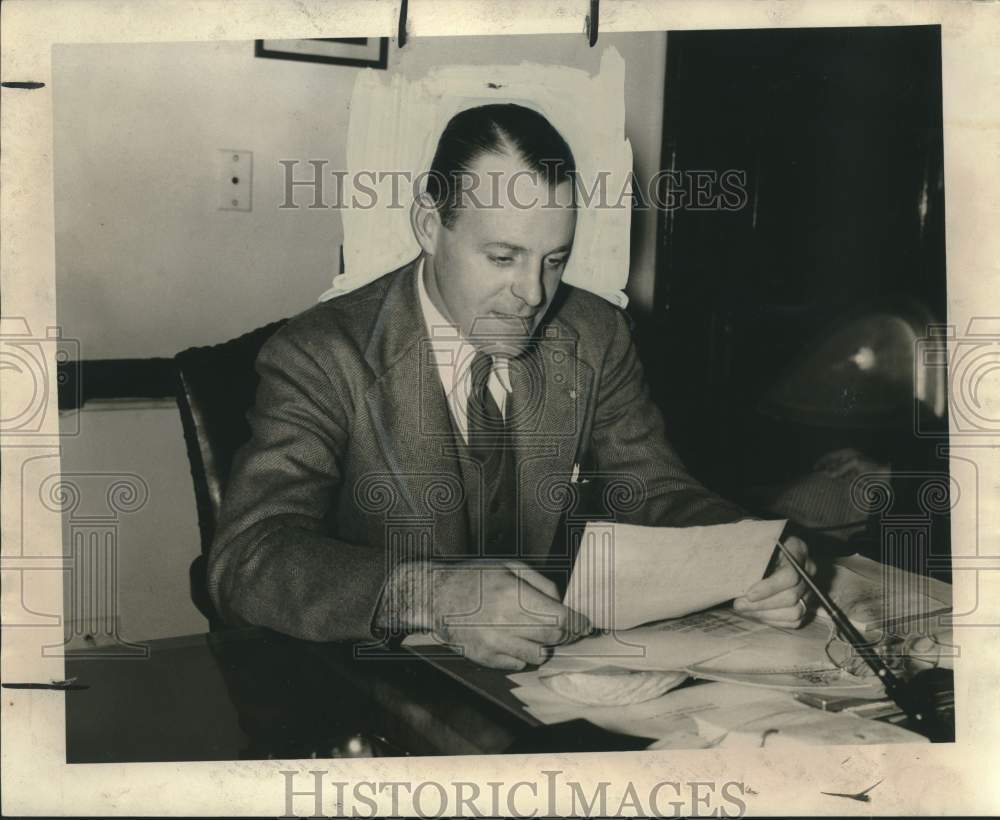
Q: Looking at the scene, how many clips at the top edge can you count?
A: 2